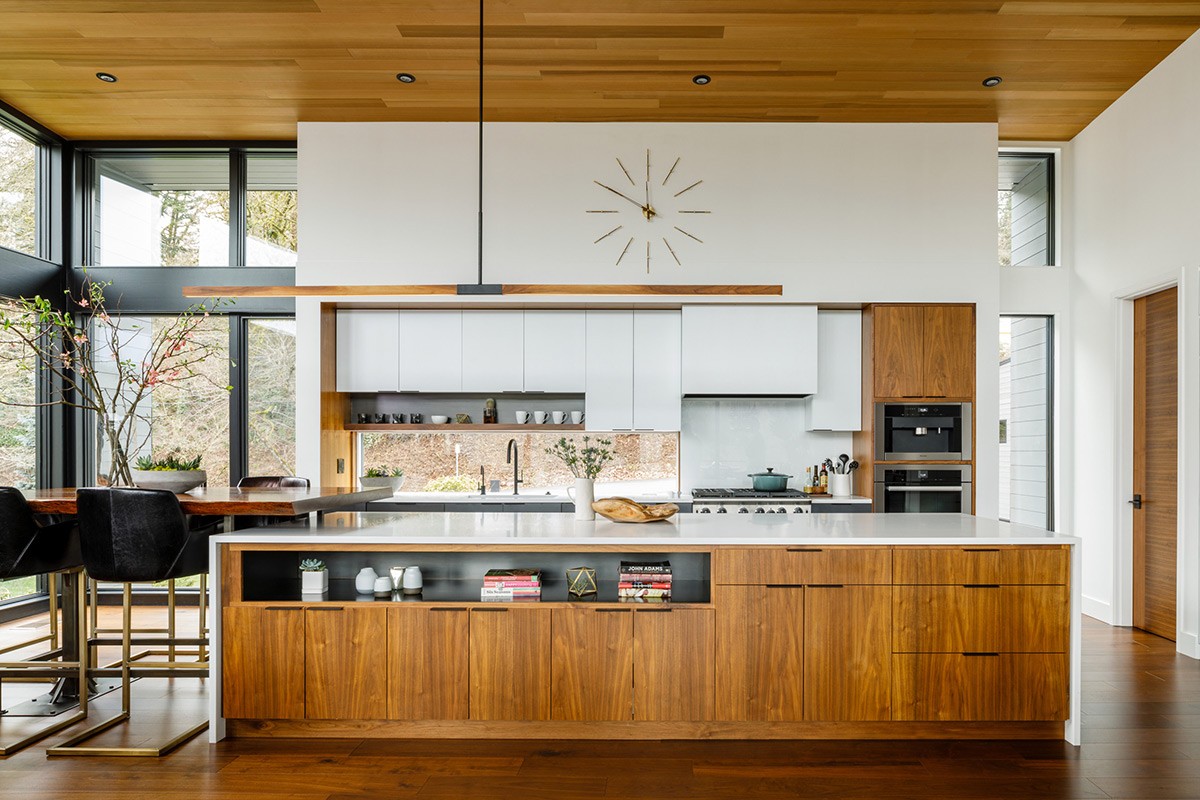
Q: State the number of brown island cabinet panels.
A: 12